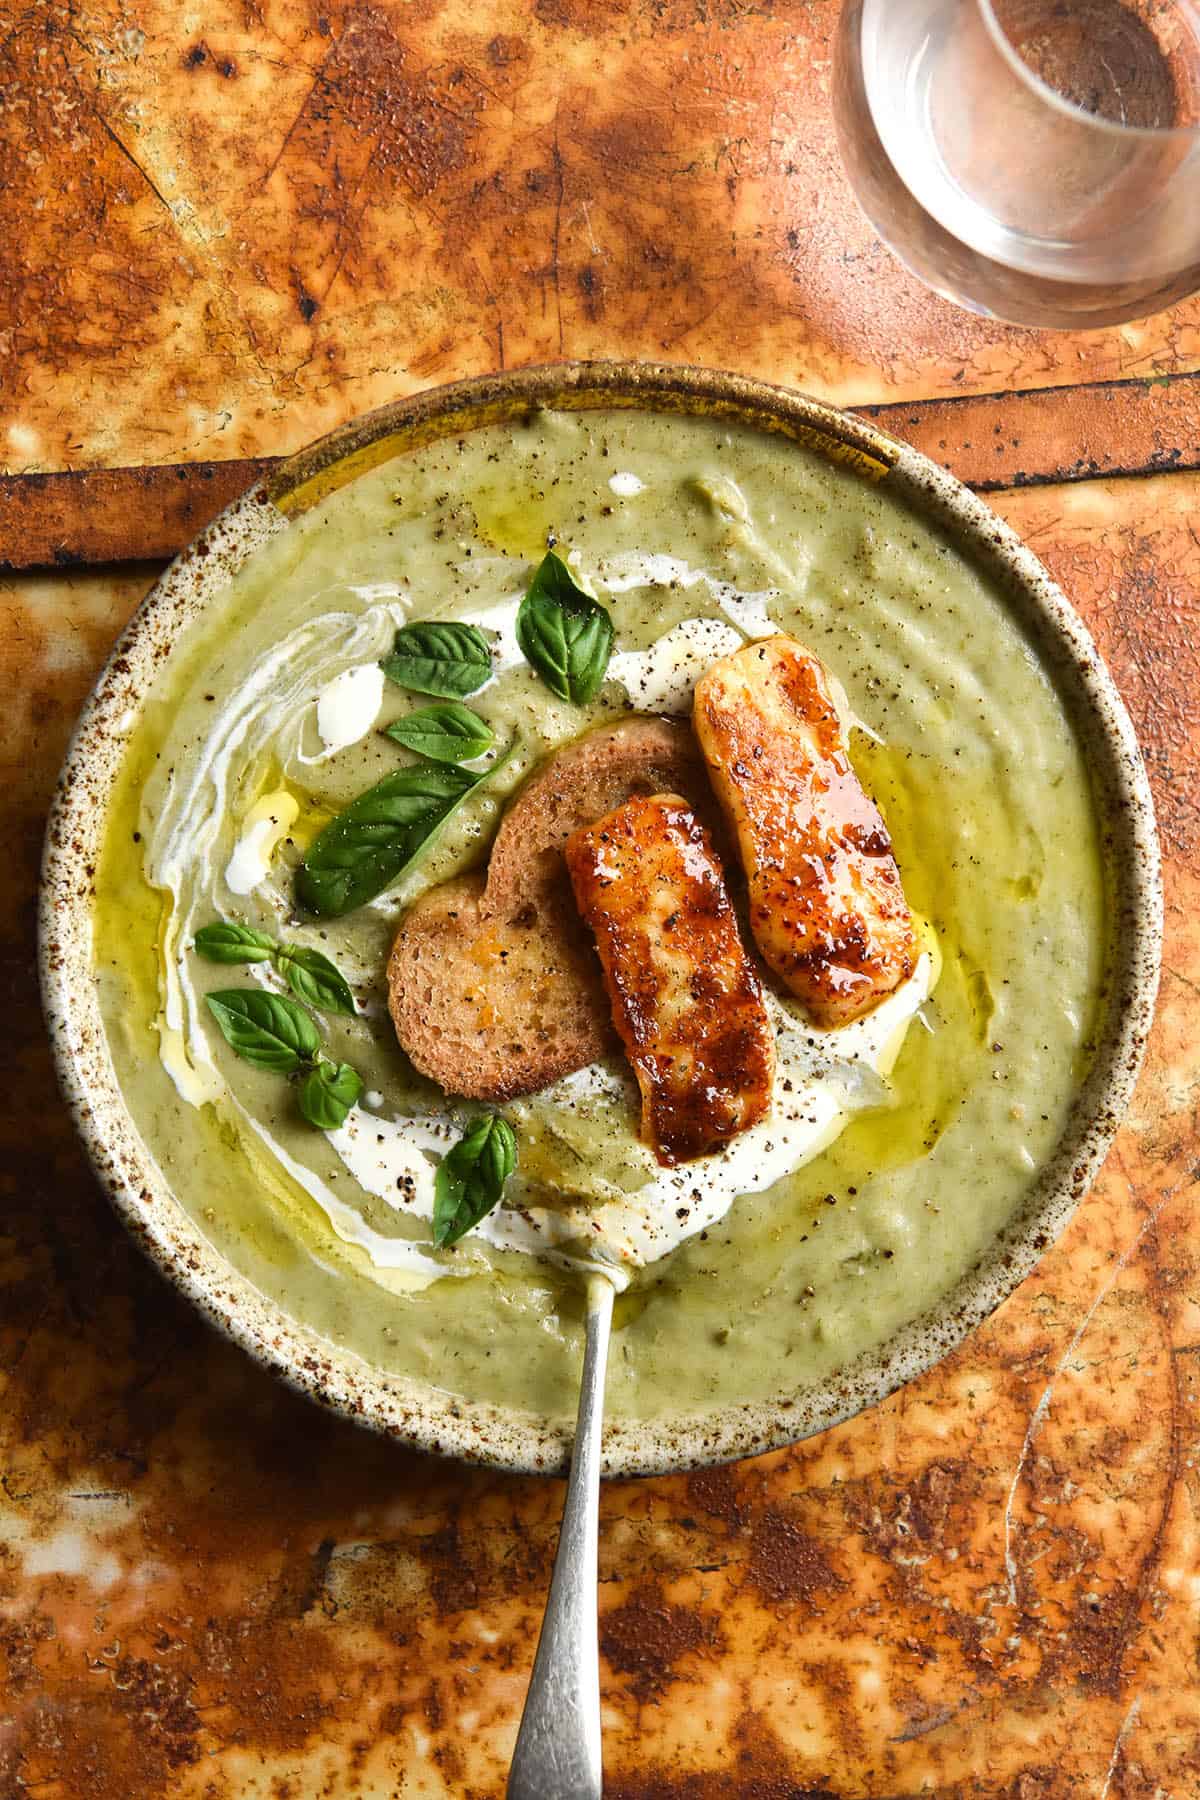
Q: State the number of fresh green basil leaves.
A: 9